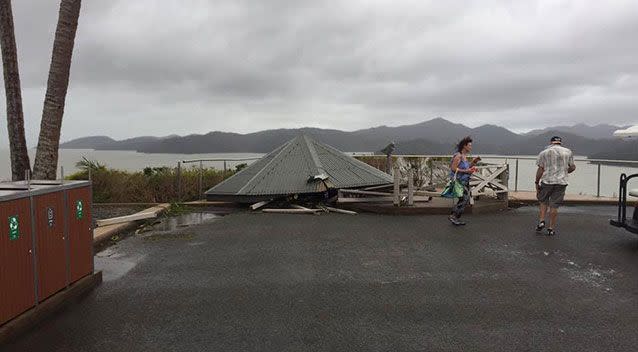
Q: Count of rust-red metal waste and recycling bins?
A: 3